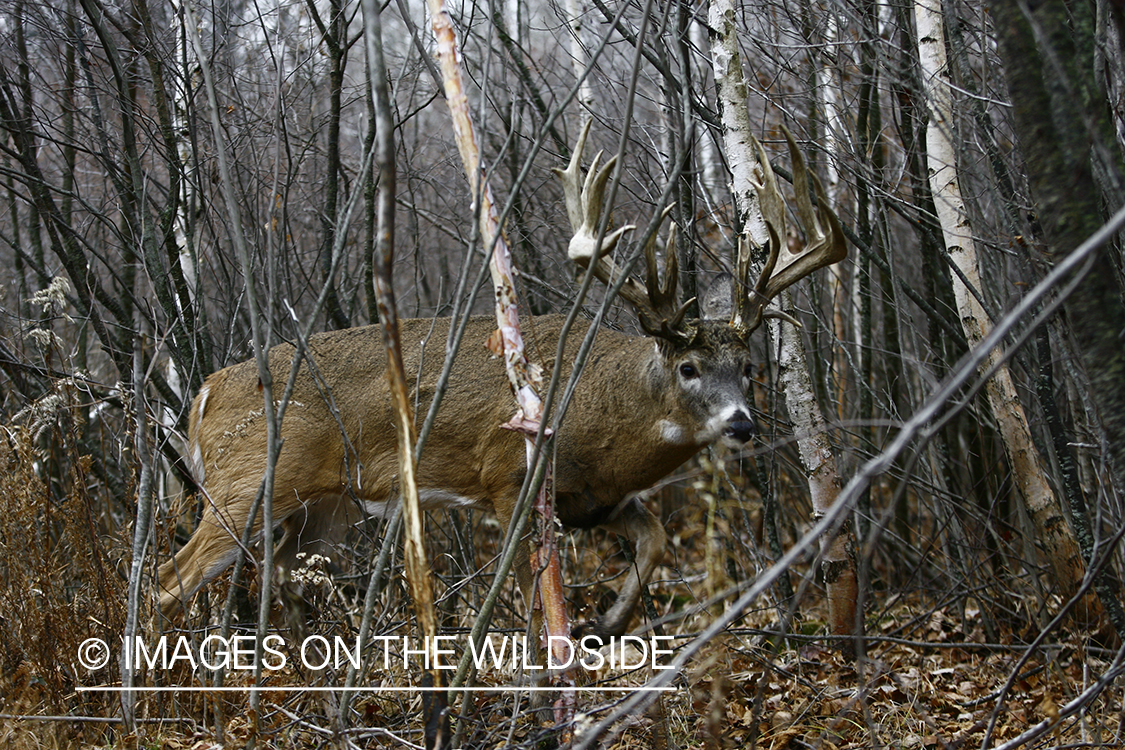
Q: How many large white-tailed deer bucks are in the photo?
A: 1